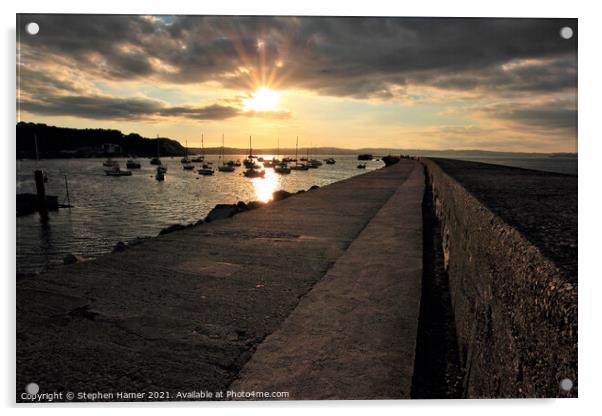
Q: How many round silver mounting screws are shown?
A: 4